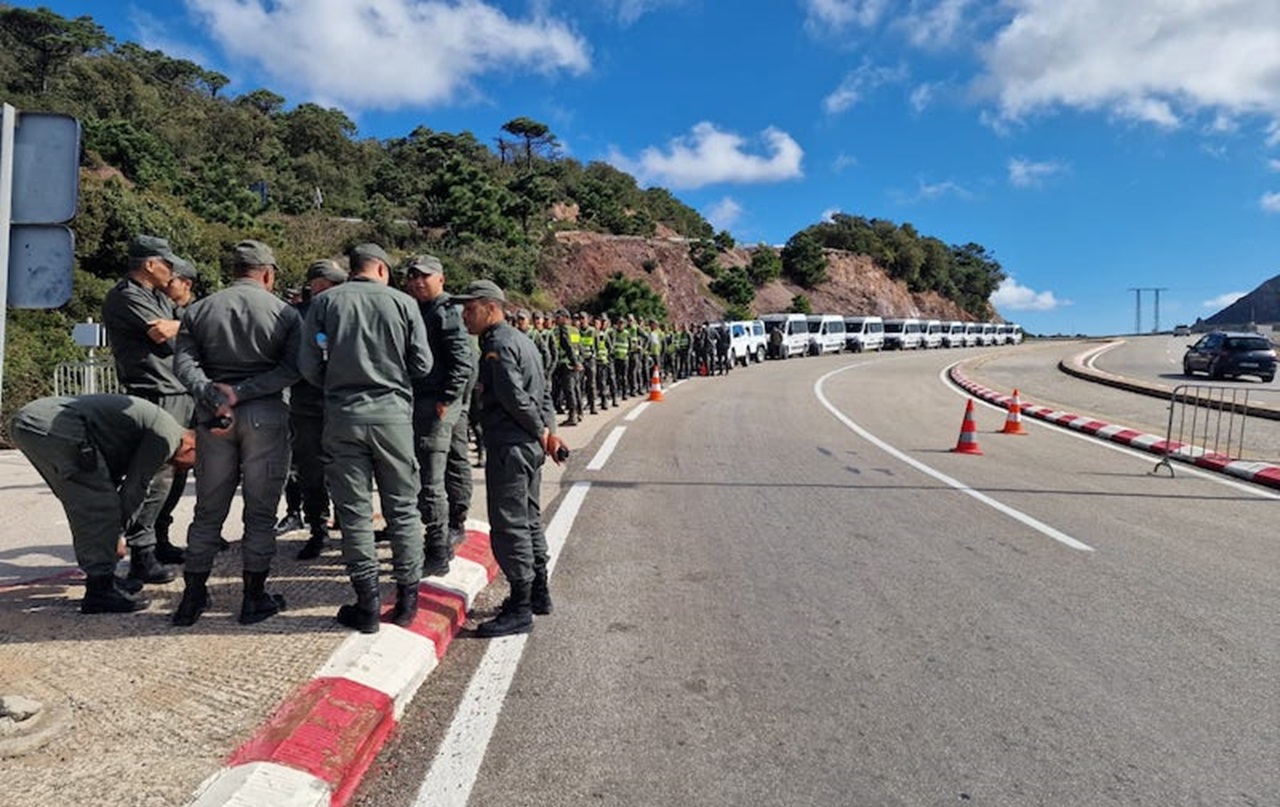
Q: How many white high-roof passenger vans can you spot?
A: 10